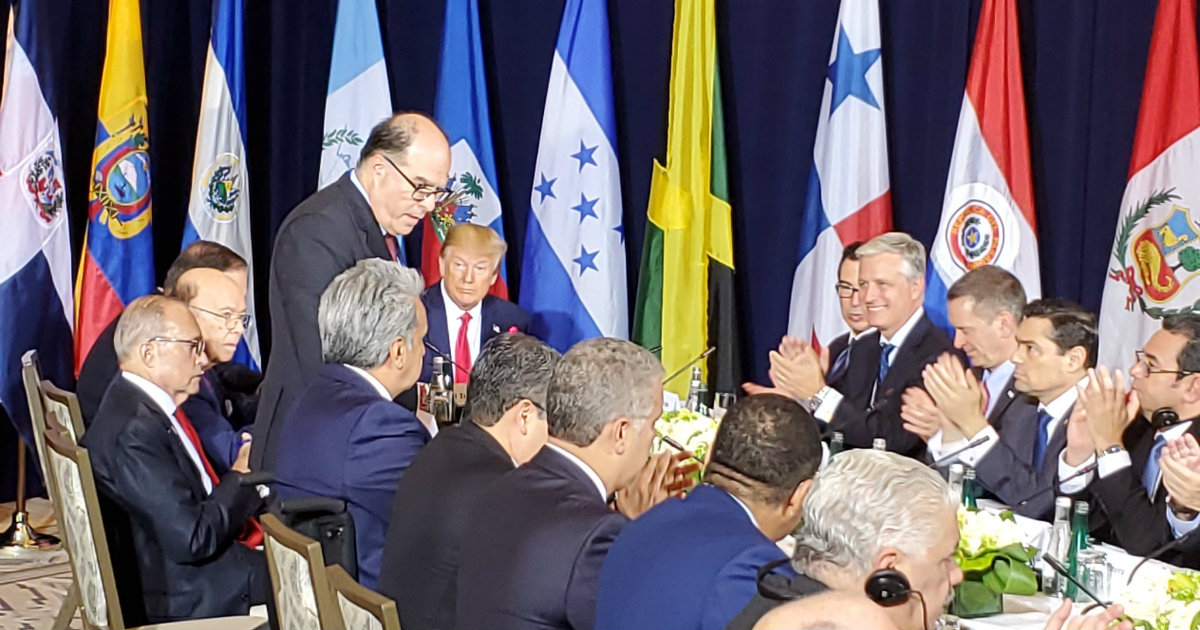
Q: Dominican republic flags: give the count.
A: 1